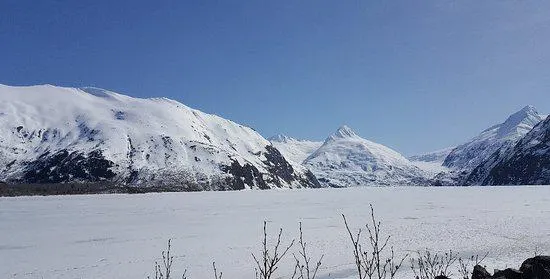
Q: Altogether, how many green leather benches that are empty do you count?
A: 0